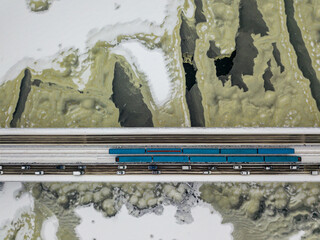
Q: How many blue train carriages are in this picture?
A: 10